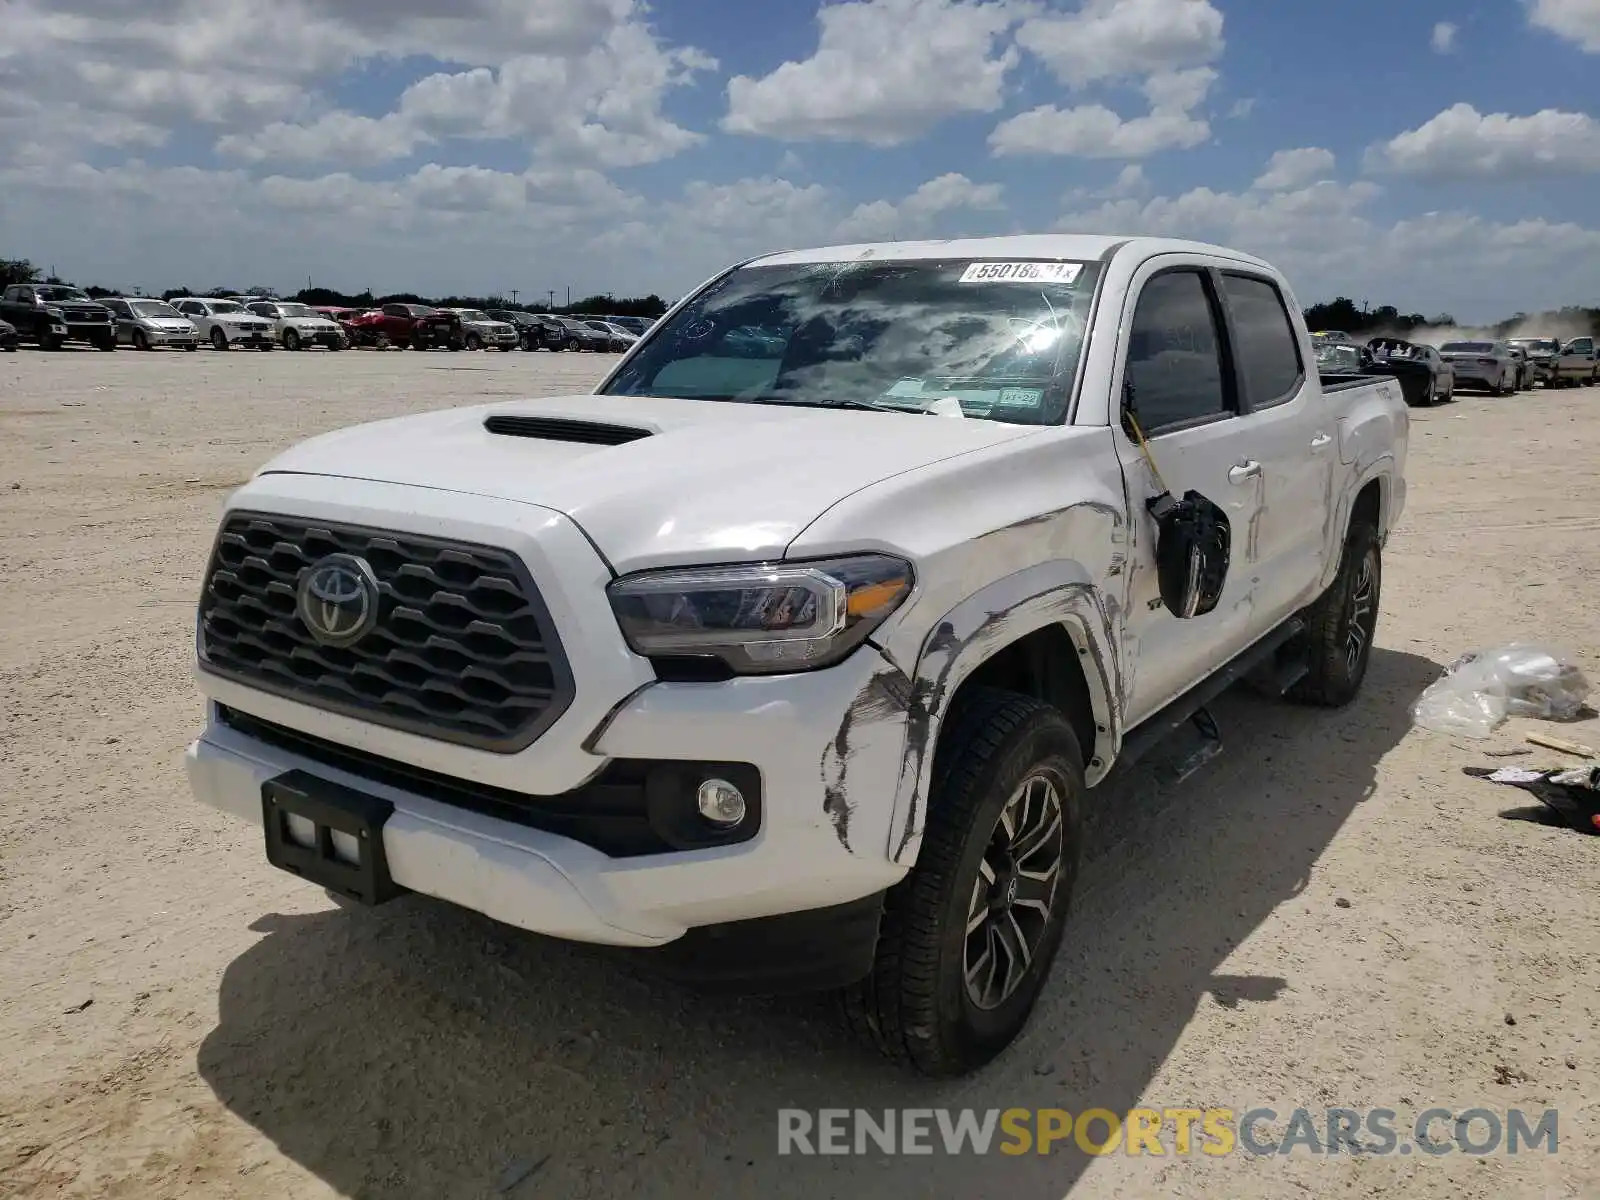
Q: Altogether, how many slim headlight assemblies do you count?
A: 1